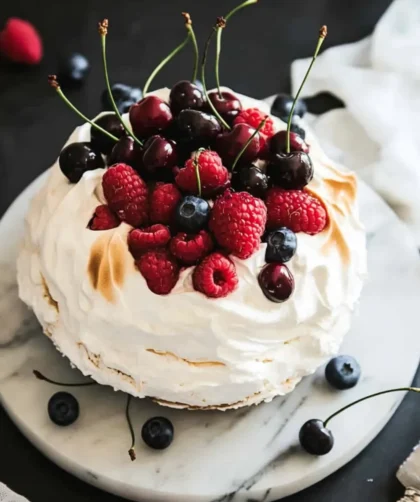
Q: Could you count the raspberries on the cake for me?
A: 11